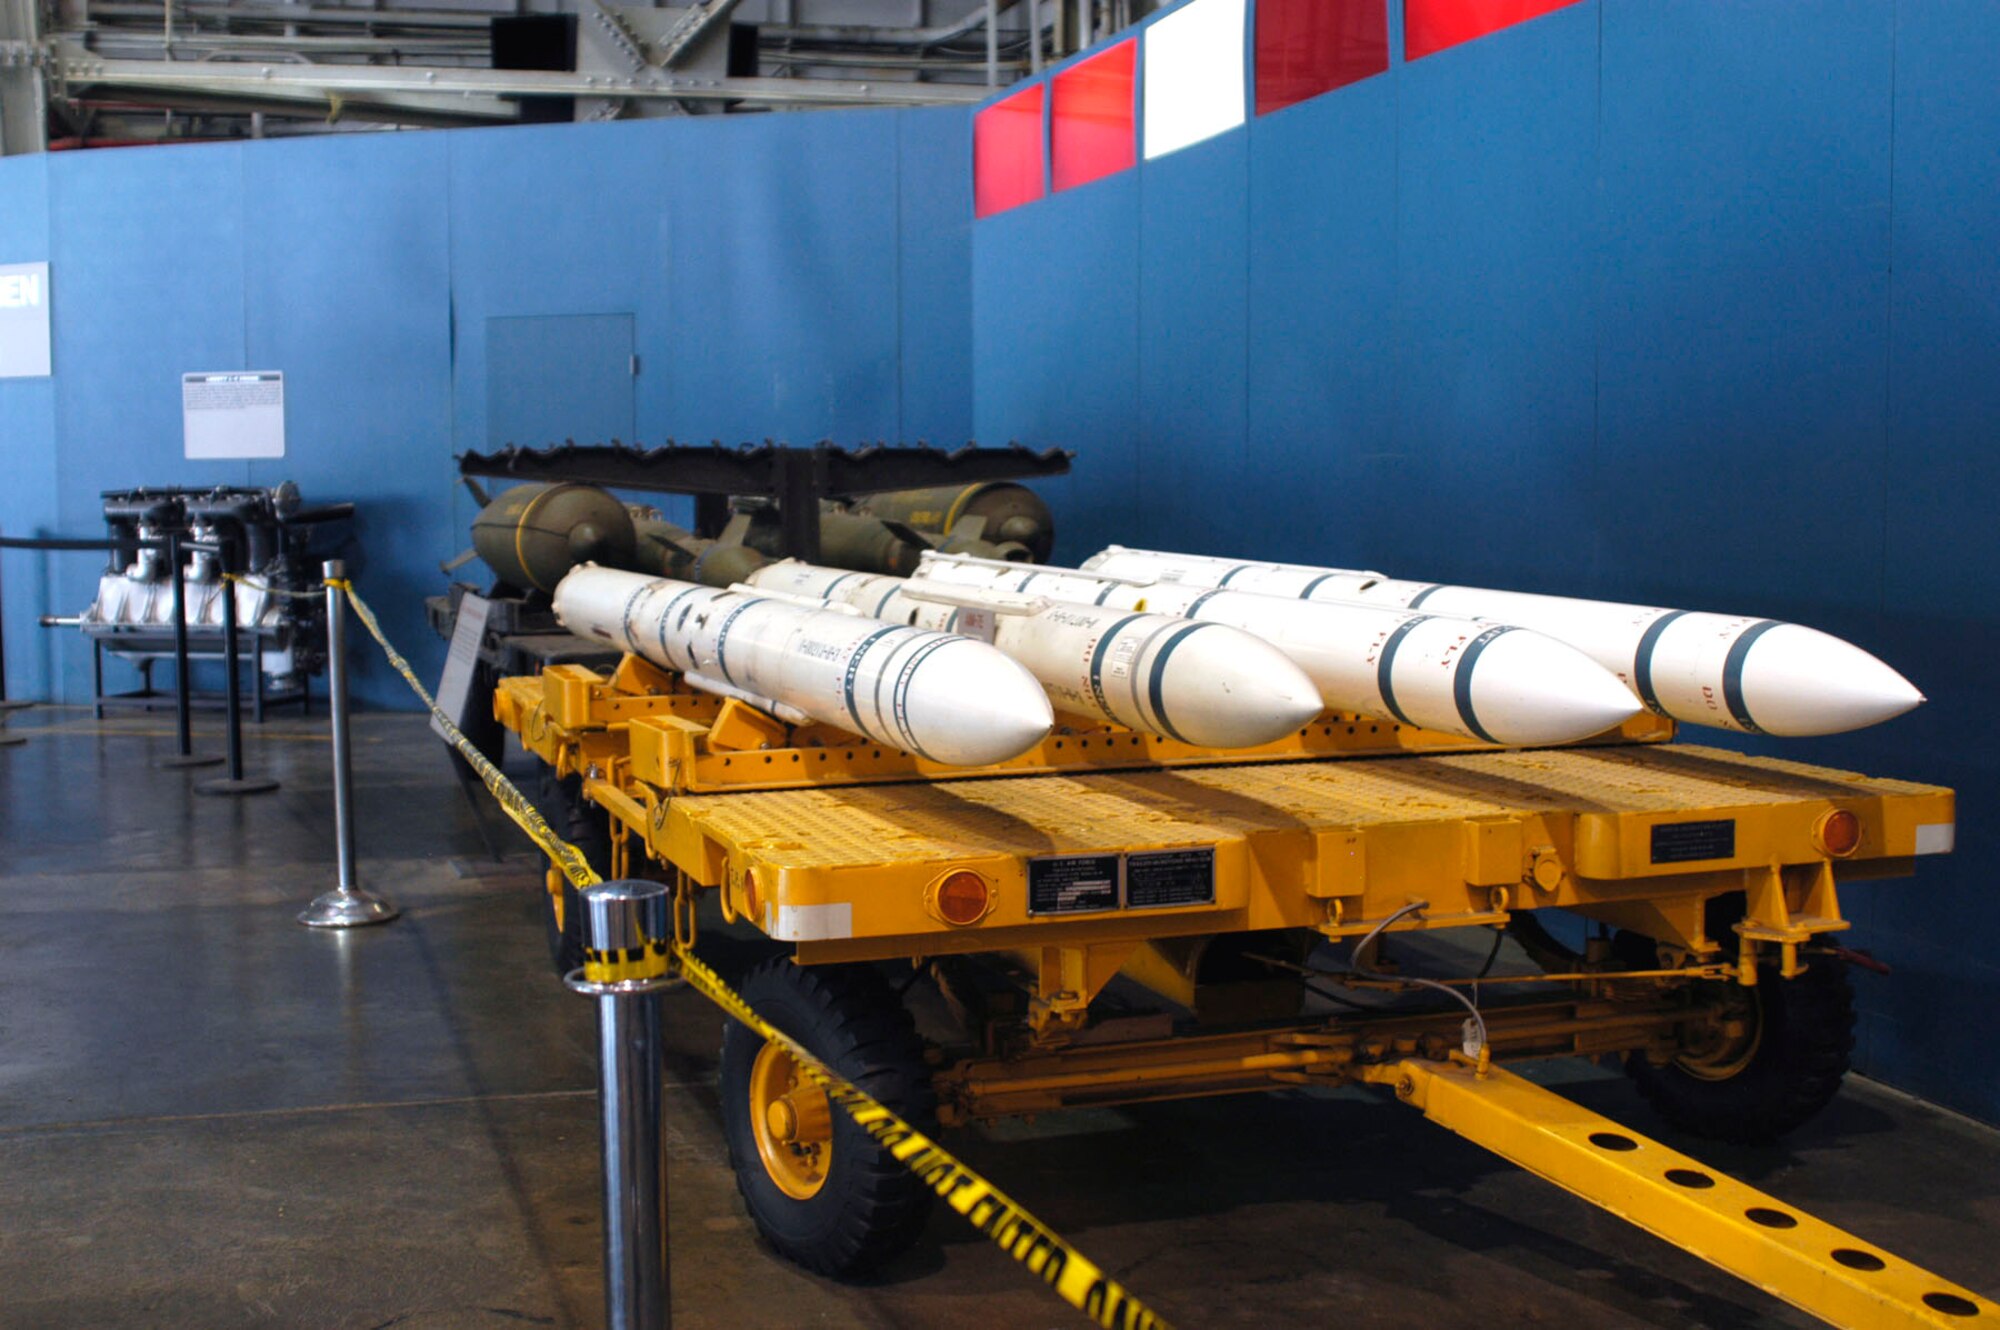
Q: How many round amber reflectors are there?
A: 3